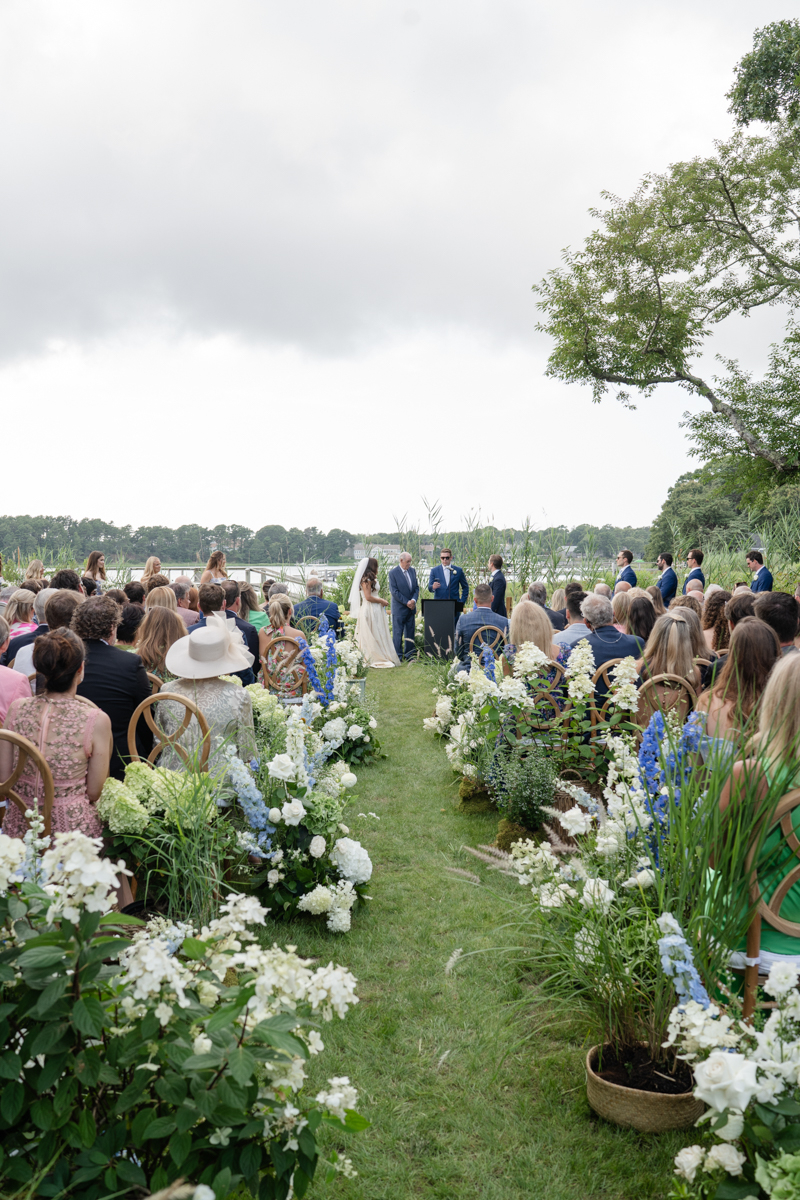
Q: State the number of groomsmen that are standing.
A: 4